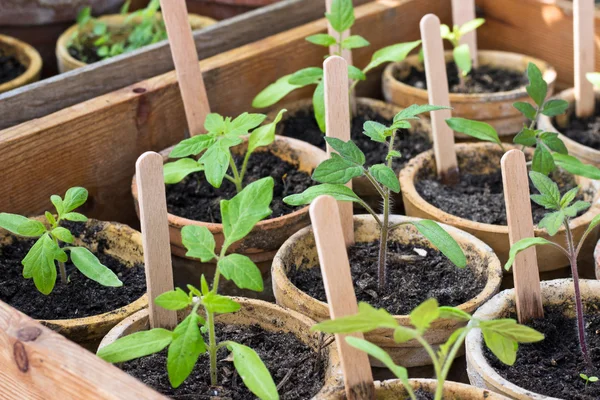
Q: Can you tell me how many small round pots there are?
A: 12